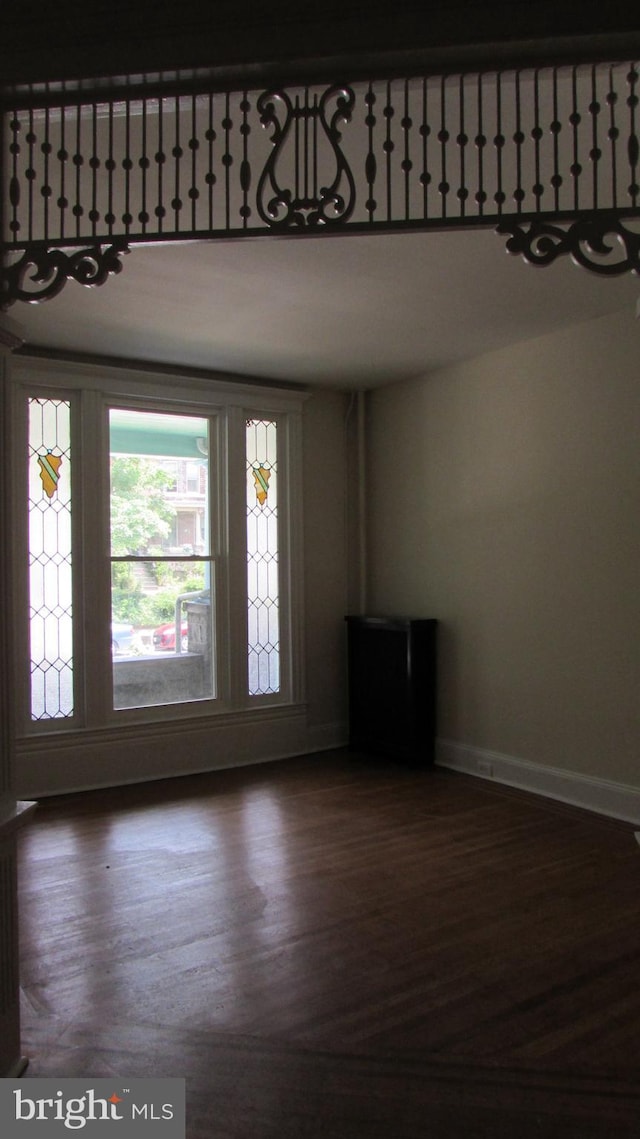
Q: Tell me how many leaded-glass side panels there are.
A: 2